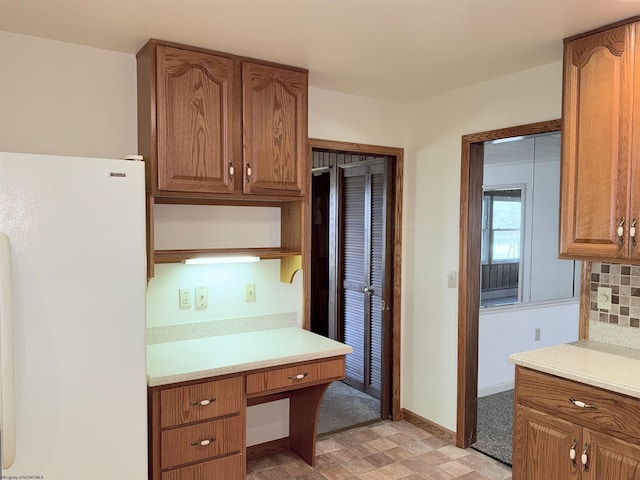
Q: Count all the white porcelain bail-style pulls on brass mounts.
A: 10